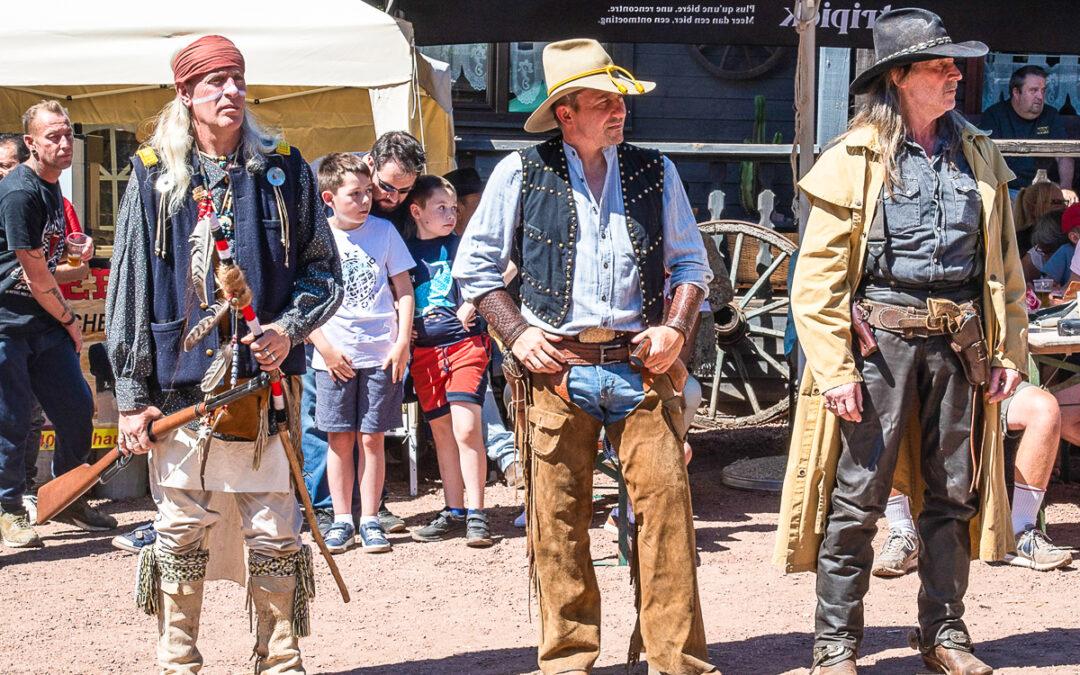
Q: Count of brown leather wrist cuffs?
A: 2